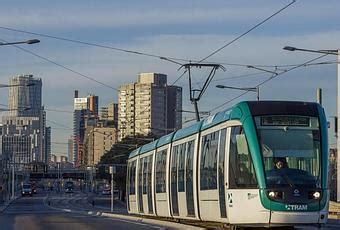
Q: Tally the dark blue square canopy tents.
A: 0